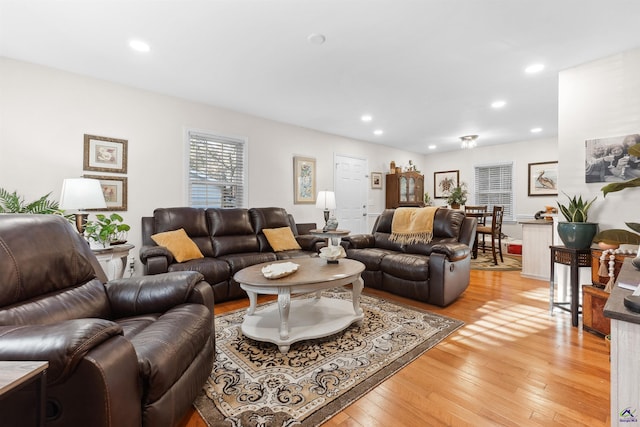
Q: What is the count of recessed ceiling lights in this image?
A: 7